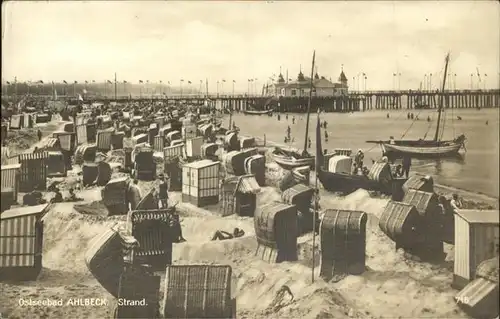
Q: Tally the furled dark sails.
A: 1